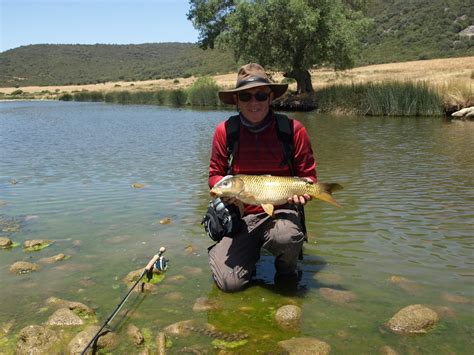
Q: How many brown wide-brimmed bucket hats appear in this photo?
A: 1